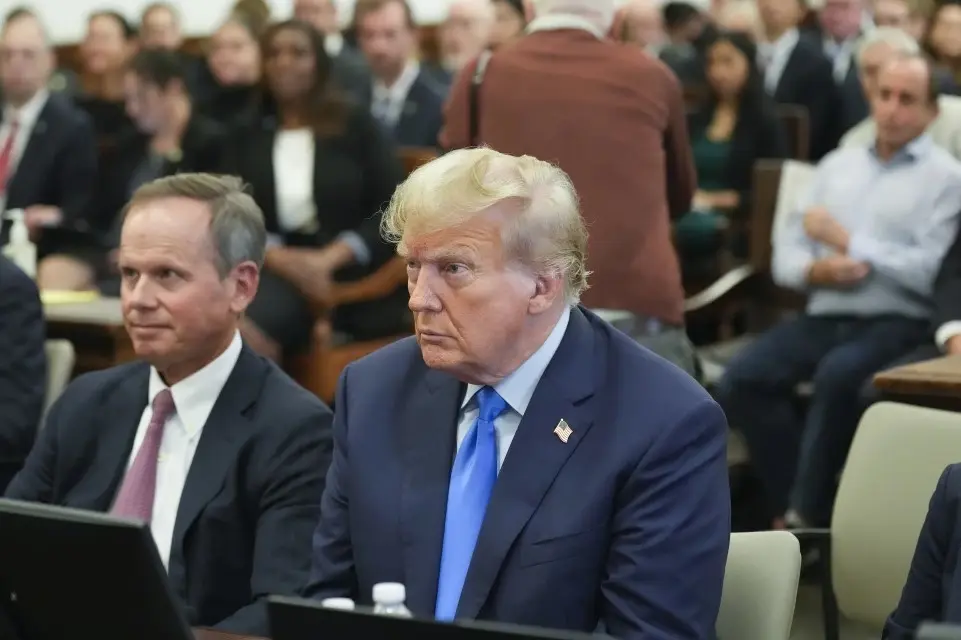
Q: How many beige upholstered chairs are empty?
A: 1